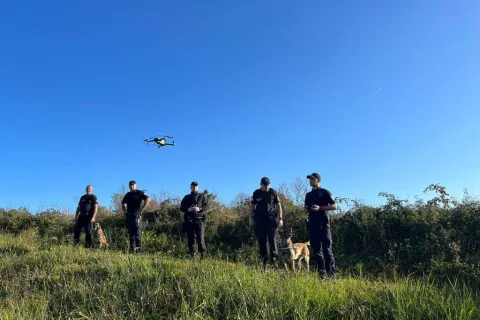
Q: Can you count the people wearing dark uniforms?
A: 5